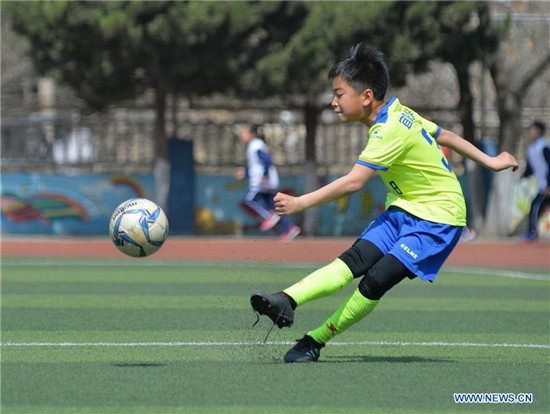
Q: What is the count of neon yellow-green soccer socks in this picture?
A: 2